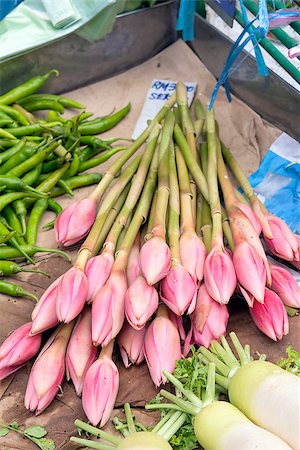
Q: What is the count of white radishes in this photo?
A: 3